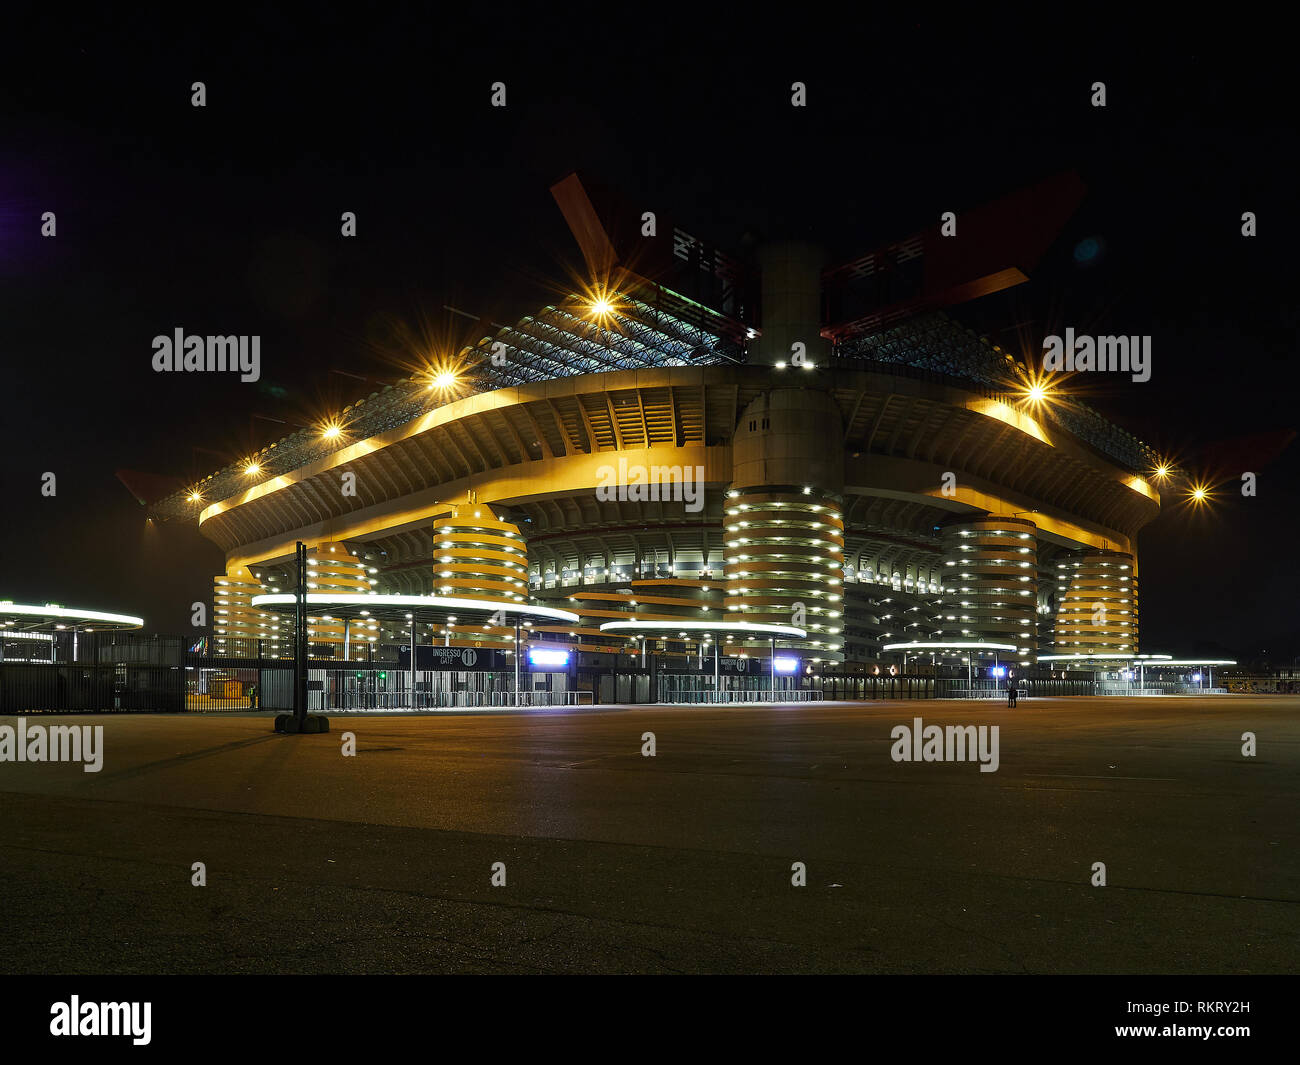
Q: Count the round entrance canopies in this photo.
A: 6